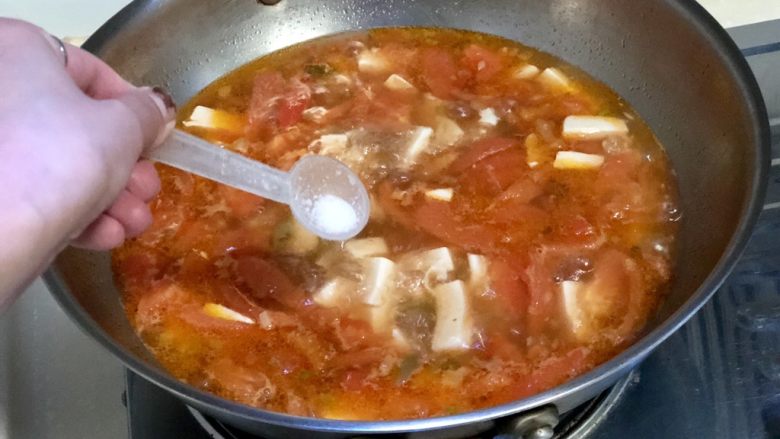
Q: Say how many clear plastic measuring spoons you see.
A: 1